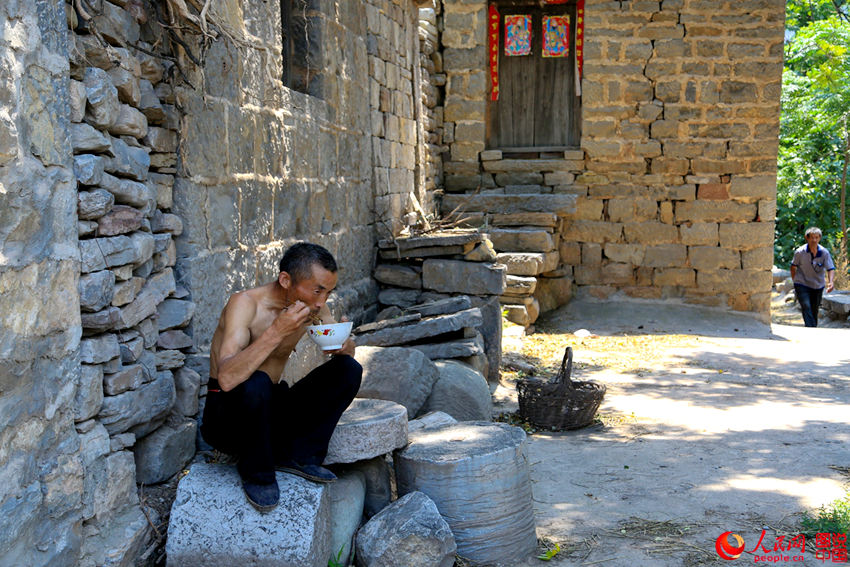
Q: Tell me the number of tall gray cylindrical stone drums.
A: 1